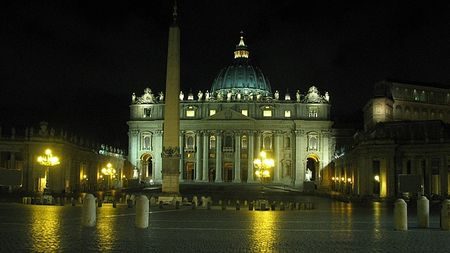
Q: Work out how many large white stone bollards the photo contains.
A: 5